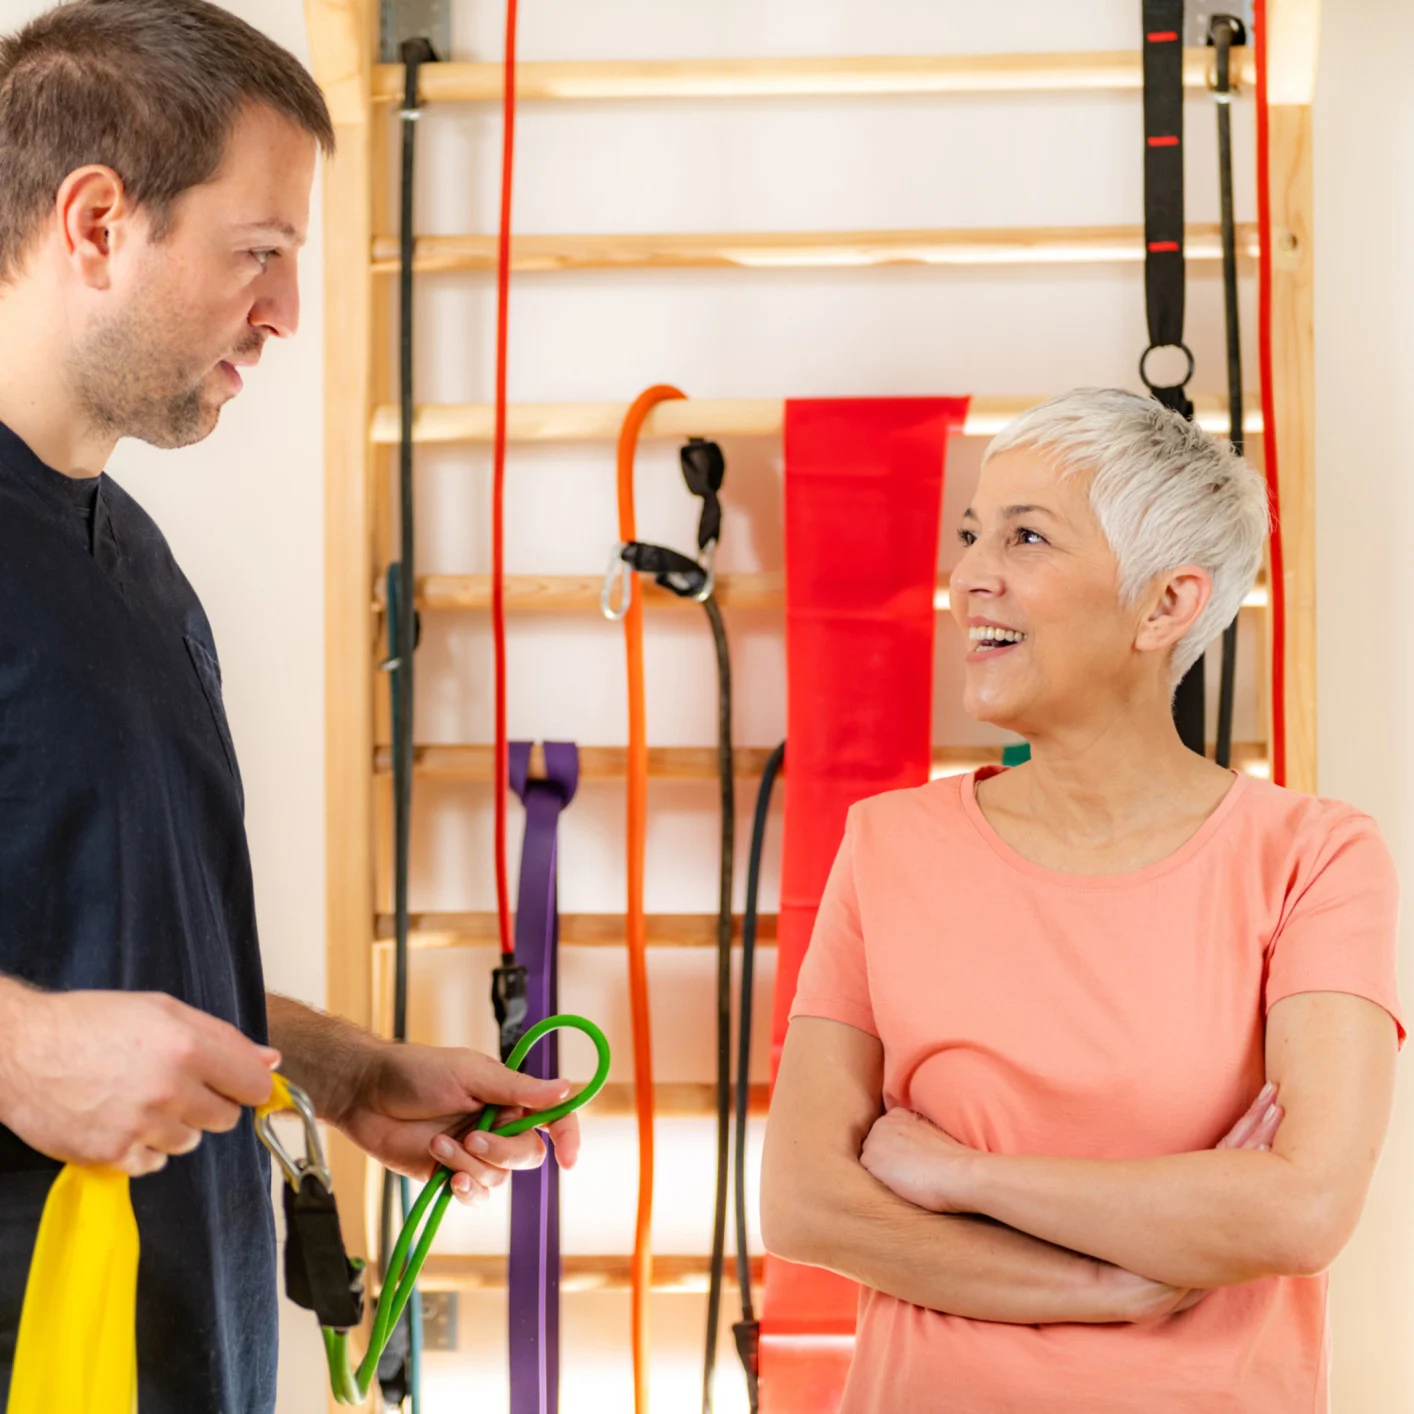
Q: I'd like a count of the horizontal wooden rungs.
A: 8